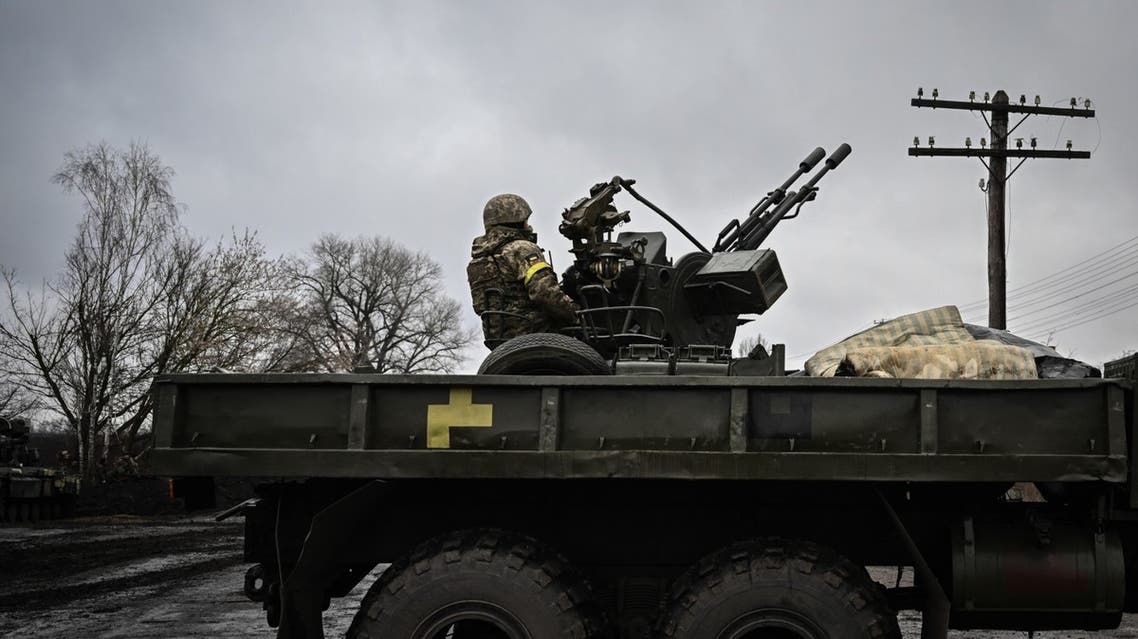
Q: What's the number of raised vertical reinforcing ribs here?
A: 6